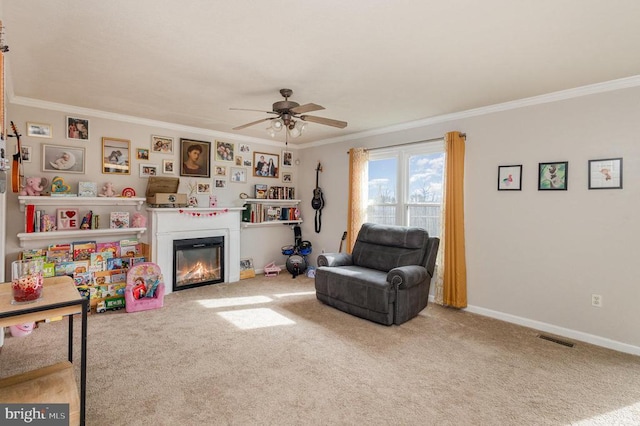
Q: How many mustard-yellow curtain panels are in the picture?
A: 2